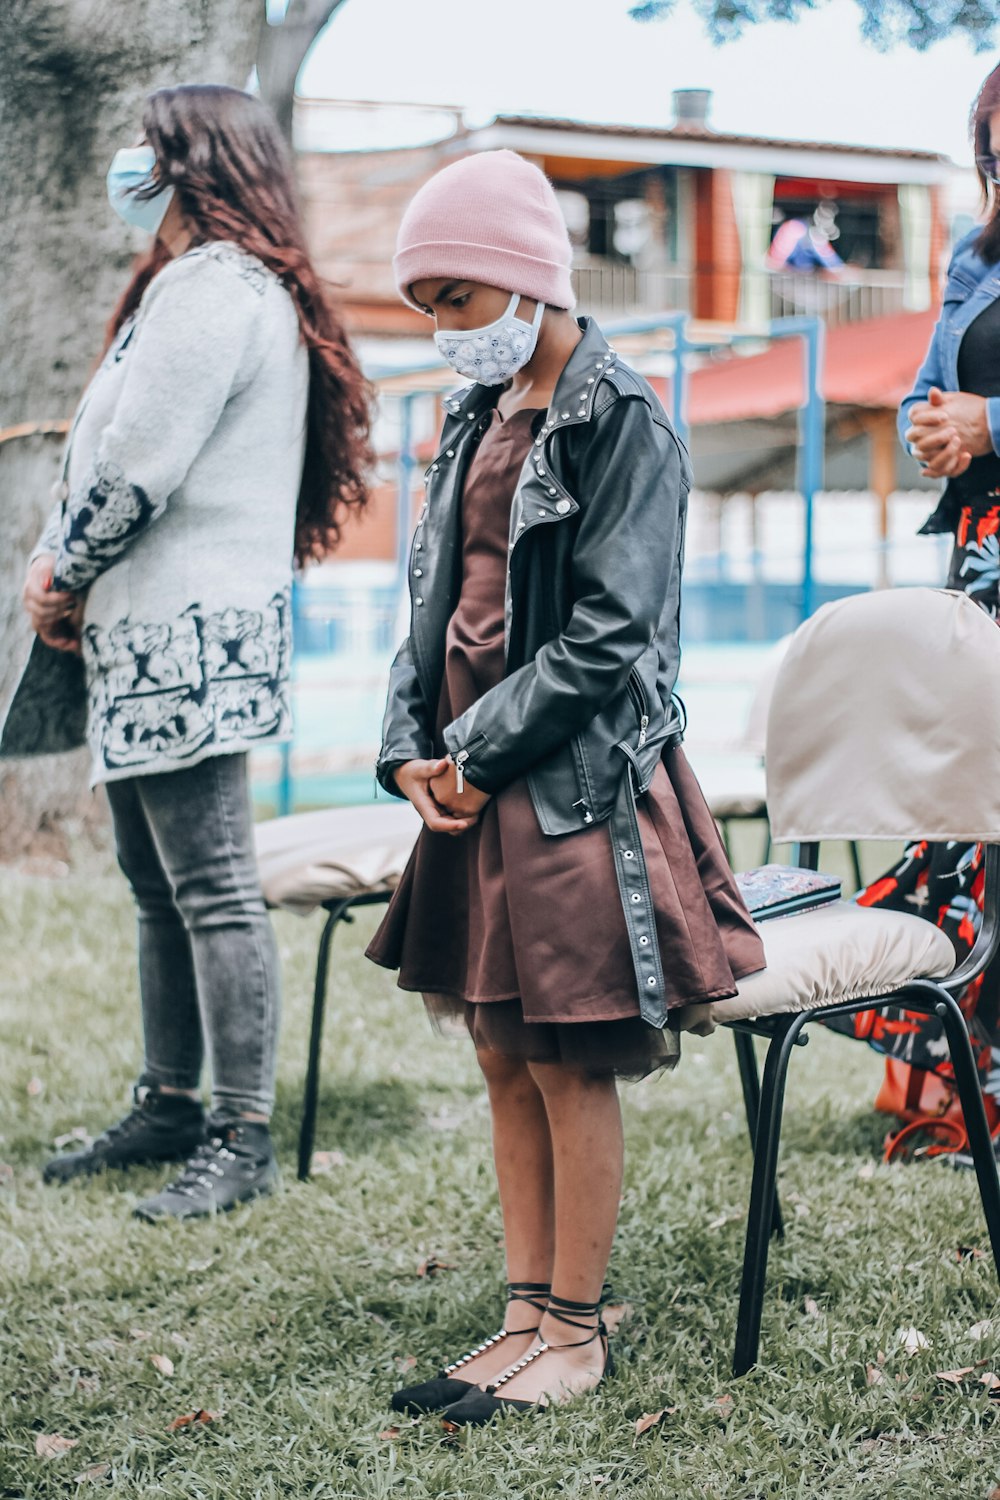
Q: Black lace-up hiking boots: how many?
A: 2